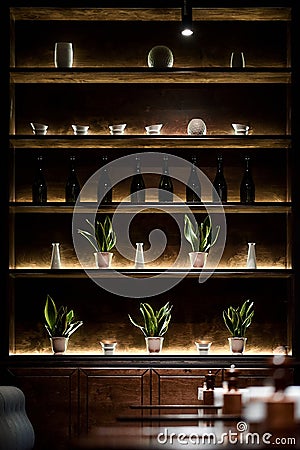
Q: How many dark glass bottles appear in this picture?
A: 8